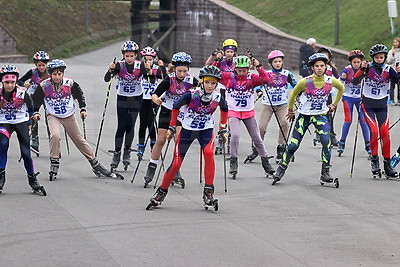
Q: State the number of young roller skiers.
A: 14